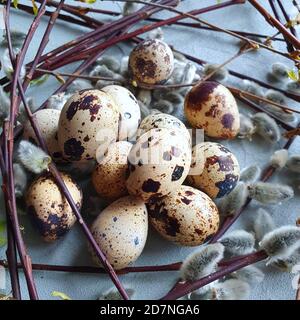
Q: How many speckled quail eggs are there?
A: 12